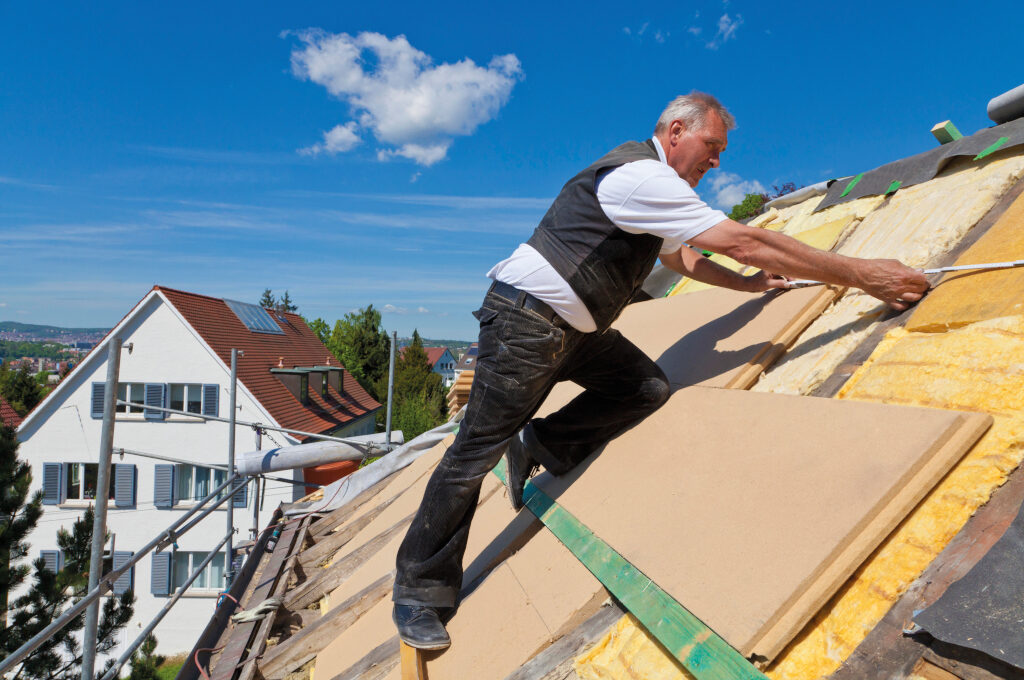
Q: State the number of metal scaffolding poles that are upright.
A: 4